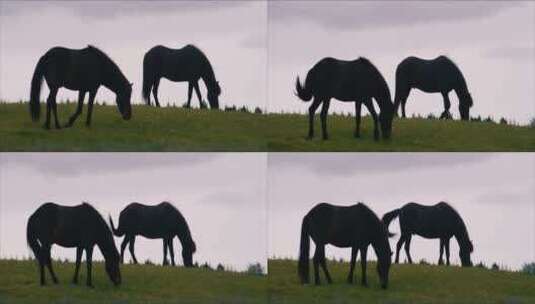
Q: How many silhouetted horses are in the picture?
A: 8